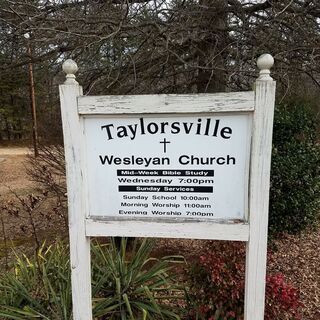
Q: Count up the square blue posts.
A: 0